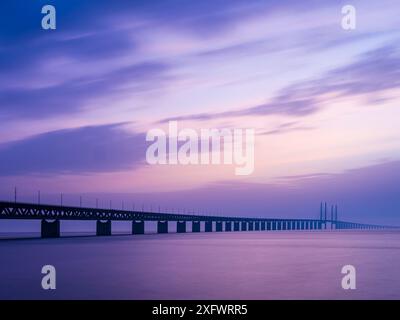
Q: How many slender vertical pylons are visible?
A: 4